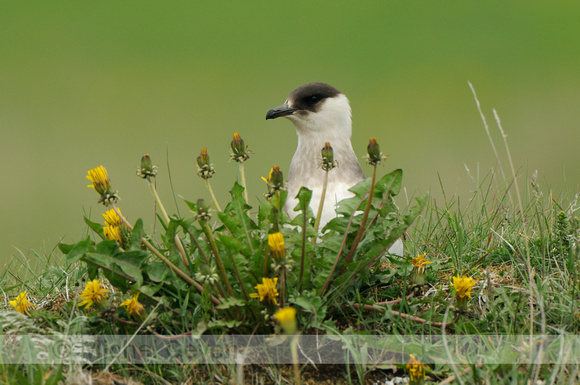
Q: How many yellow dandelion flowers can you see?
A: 12